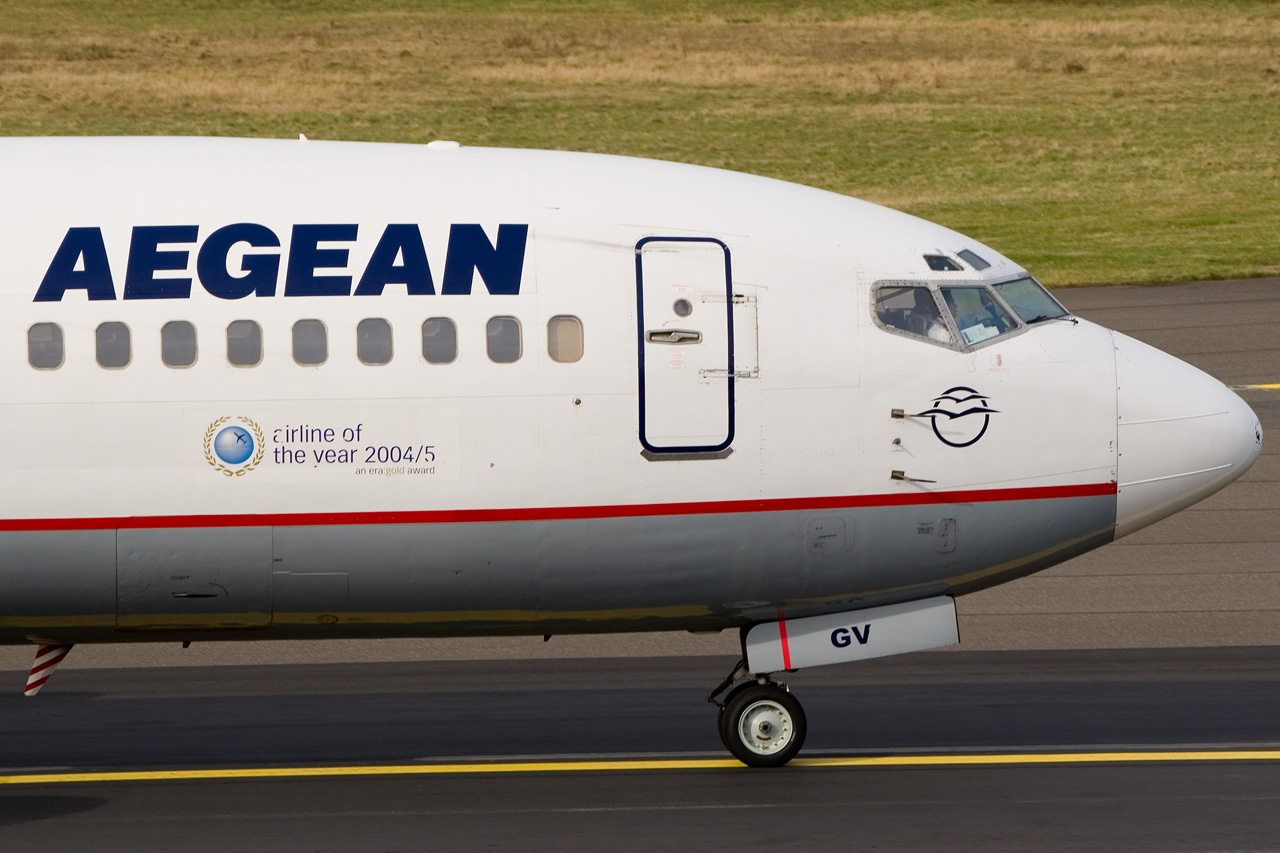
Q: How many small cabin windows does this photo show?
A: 9